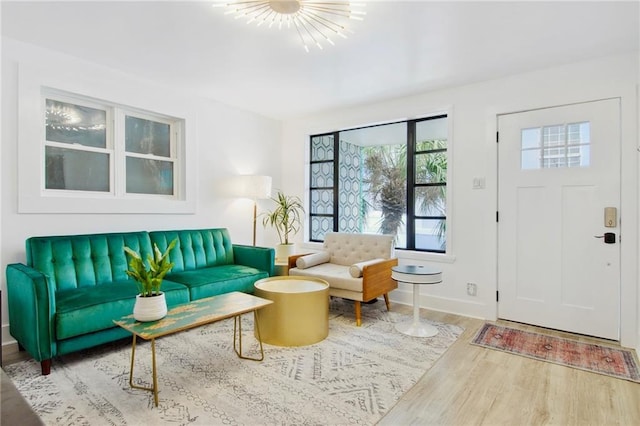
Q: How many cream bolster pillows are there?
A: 2